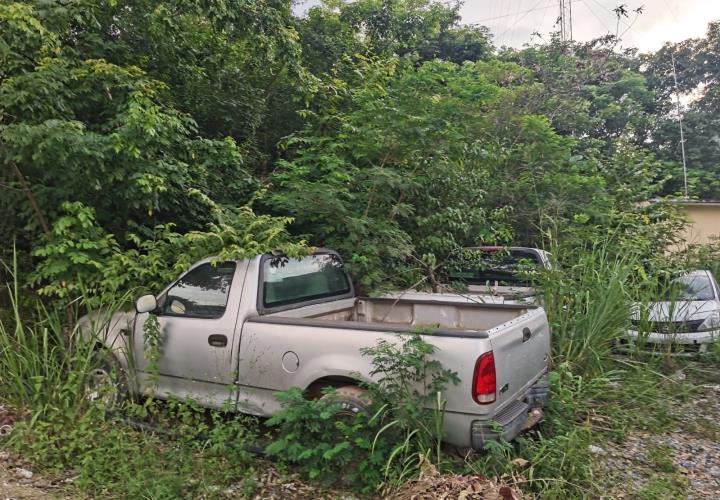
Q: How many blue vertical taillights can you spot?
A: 0